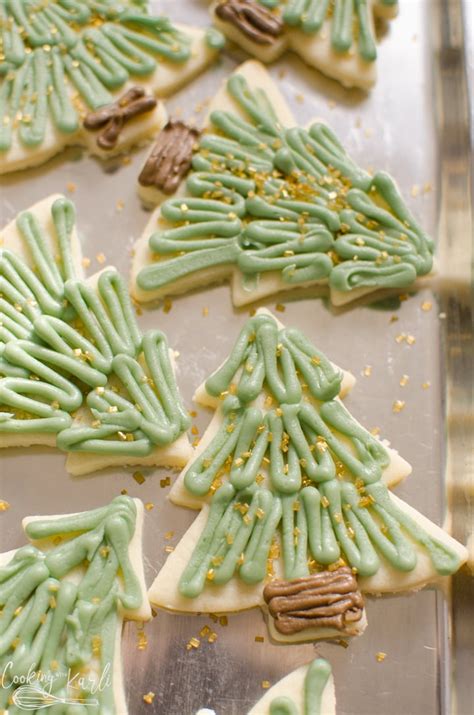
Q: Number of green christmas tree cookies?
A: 7